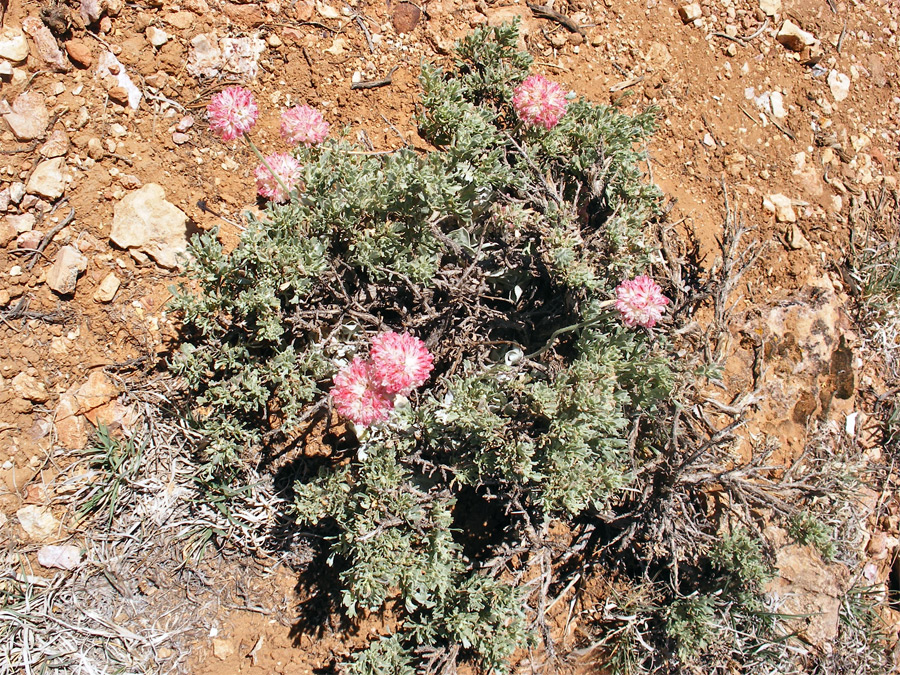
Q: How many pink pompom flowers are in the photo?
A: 7